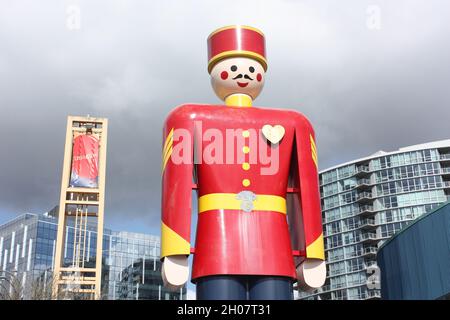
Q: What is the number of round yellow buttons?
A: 4